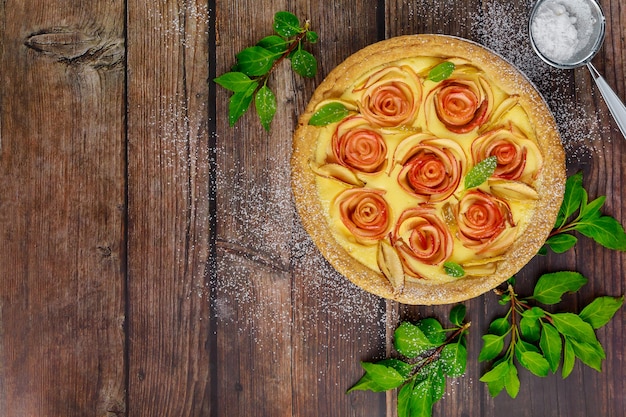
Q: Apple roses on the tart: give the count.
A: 8